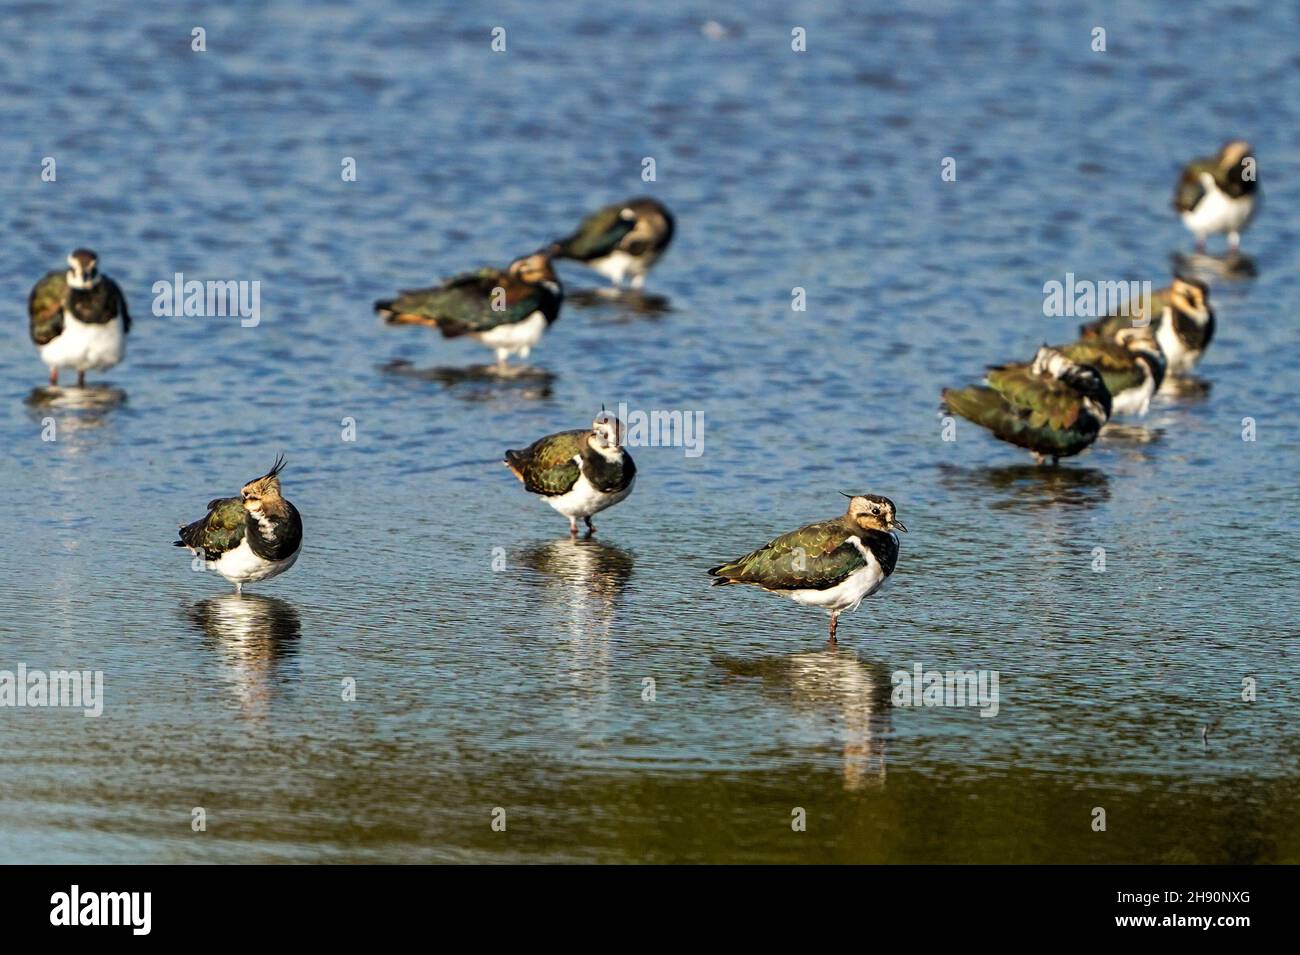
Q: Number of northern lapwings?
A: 10